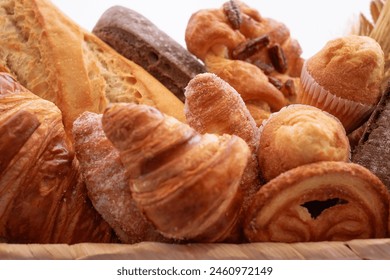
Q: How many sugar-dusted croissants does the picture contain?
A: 2